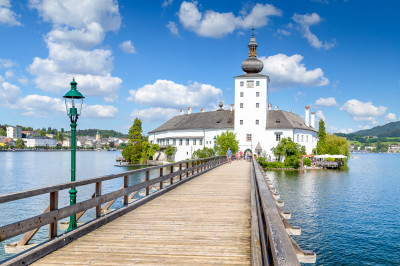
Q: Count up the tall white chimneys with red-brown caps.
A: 2